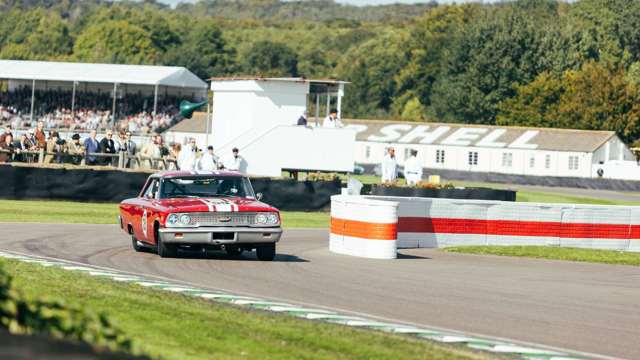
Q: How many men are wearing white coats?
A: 6